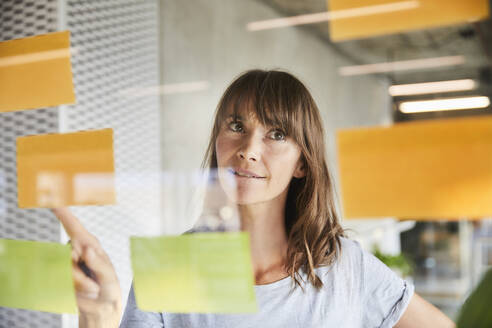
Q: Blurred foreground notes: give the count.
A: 6